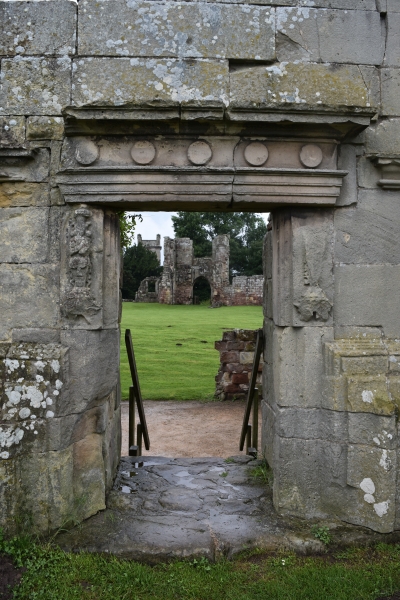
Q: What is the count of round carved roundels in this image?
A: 5